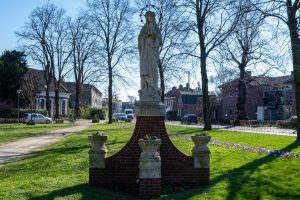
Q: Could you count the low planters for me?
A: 3